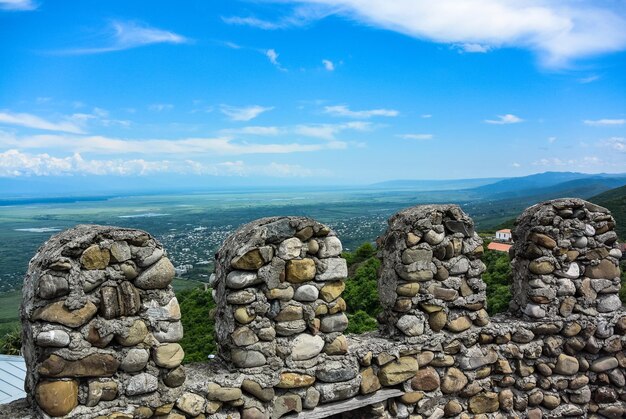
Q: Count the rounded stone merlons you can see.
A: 4